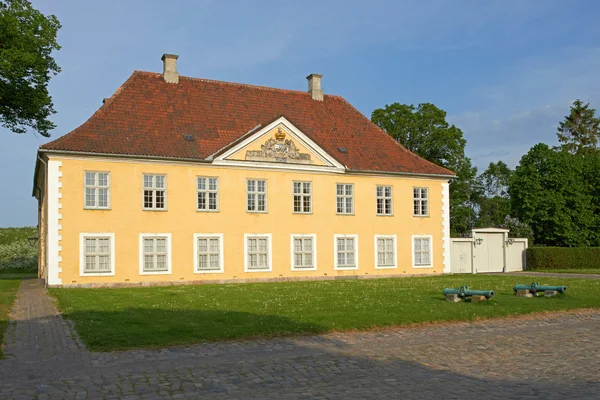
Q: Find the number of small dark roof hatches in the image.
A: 2